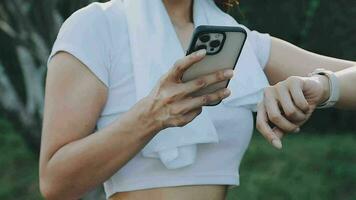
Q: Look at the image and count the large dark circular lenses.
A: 3